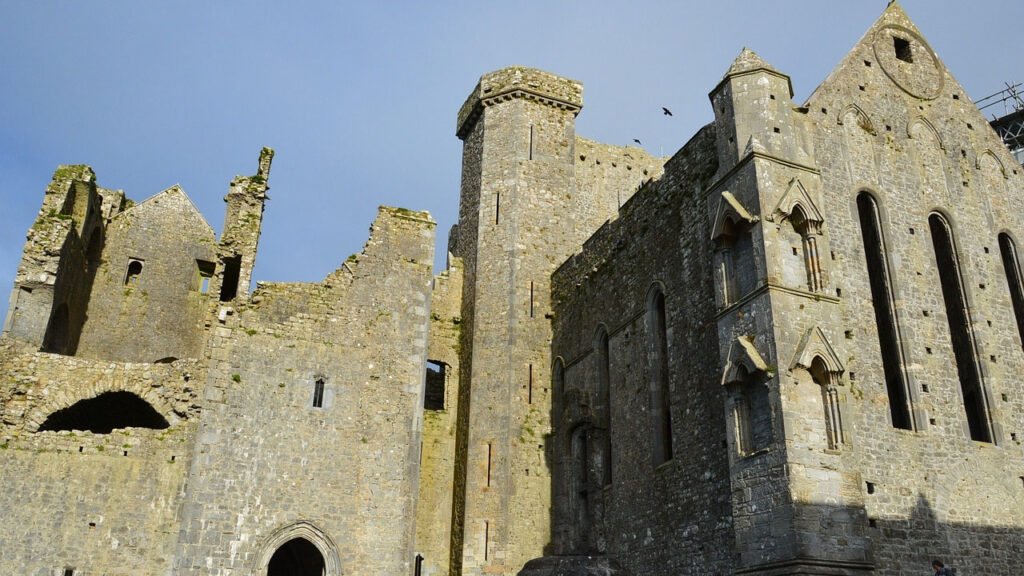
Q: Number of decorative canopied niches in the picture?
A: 4